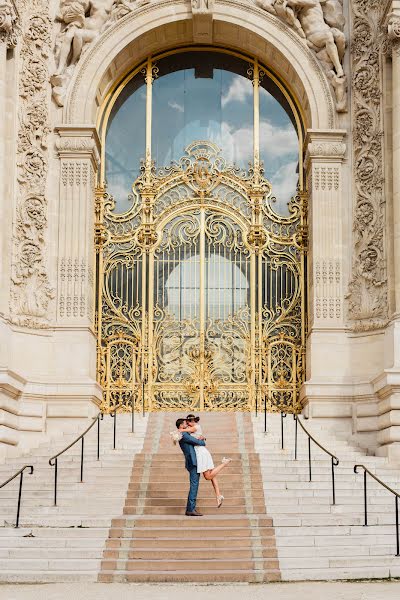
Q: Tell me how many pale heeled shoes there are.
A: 2